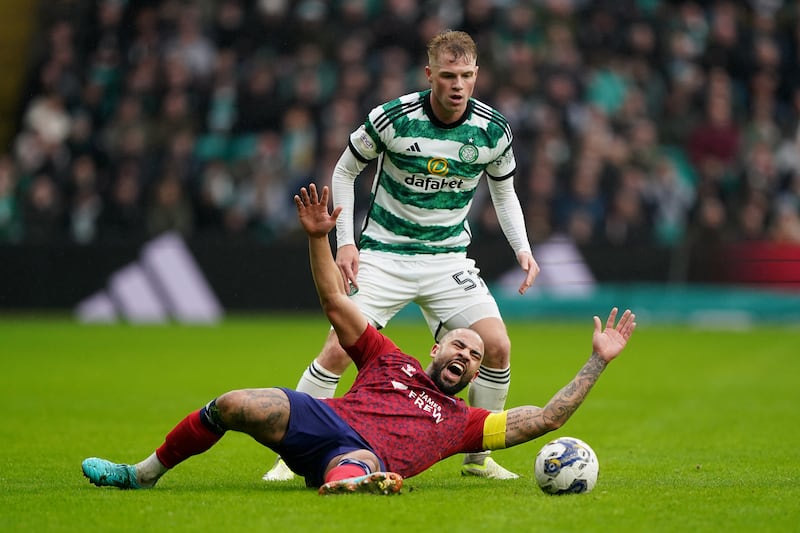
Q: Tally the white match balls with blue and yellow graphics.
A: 1